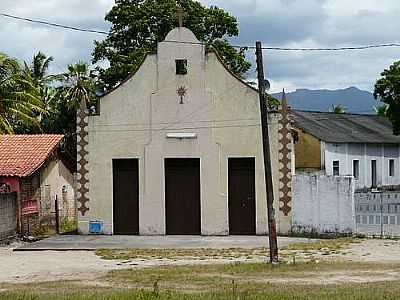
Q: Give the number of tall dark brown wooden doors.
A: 3